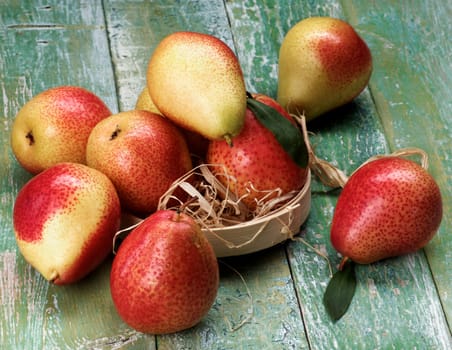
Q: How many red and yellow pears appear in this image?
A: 9